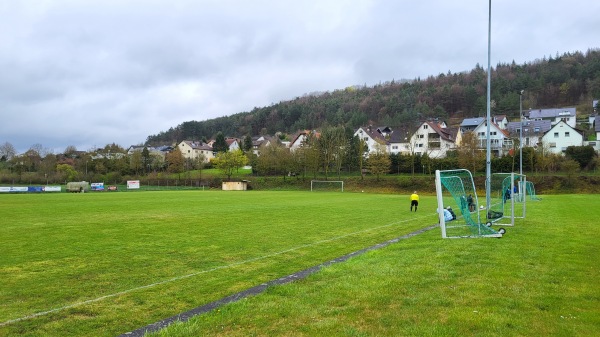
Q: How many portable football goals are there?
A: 3